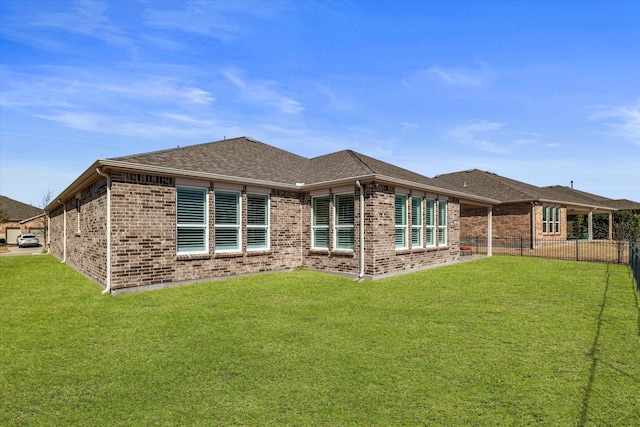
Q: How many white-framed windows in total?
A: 12